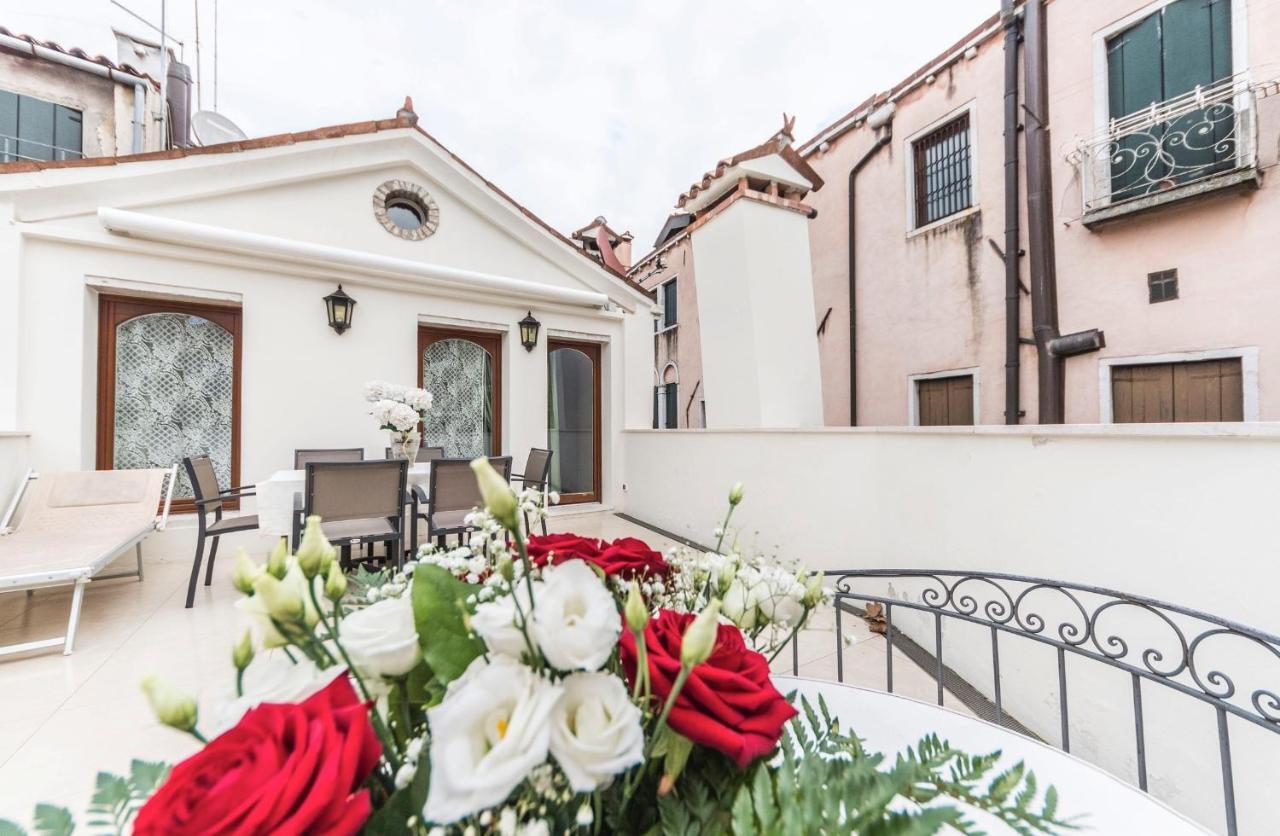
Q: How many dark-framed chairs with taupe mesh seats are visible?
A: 6